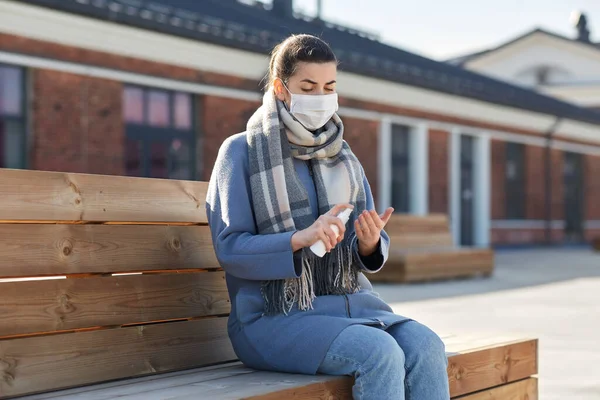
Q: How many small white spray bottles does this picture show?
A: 1